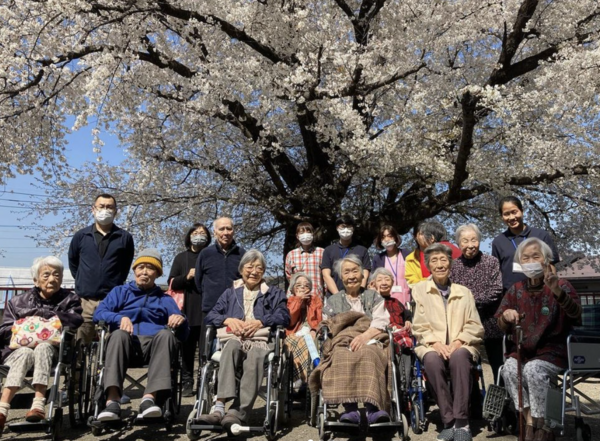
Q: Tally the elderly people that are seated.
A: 8